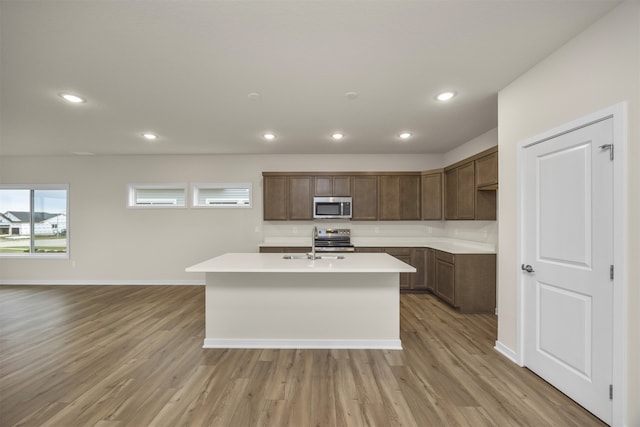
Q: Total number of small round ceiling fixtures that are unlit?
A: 2